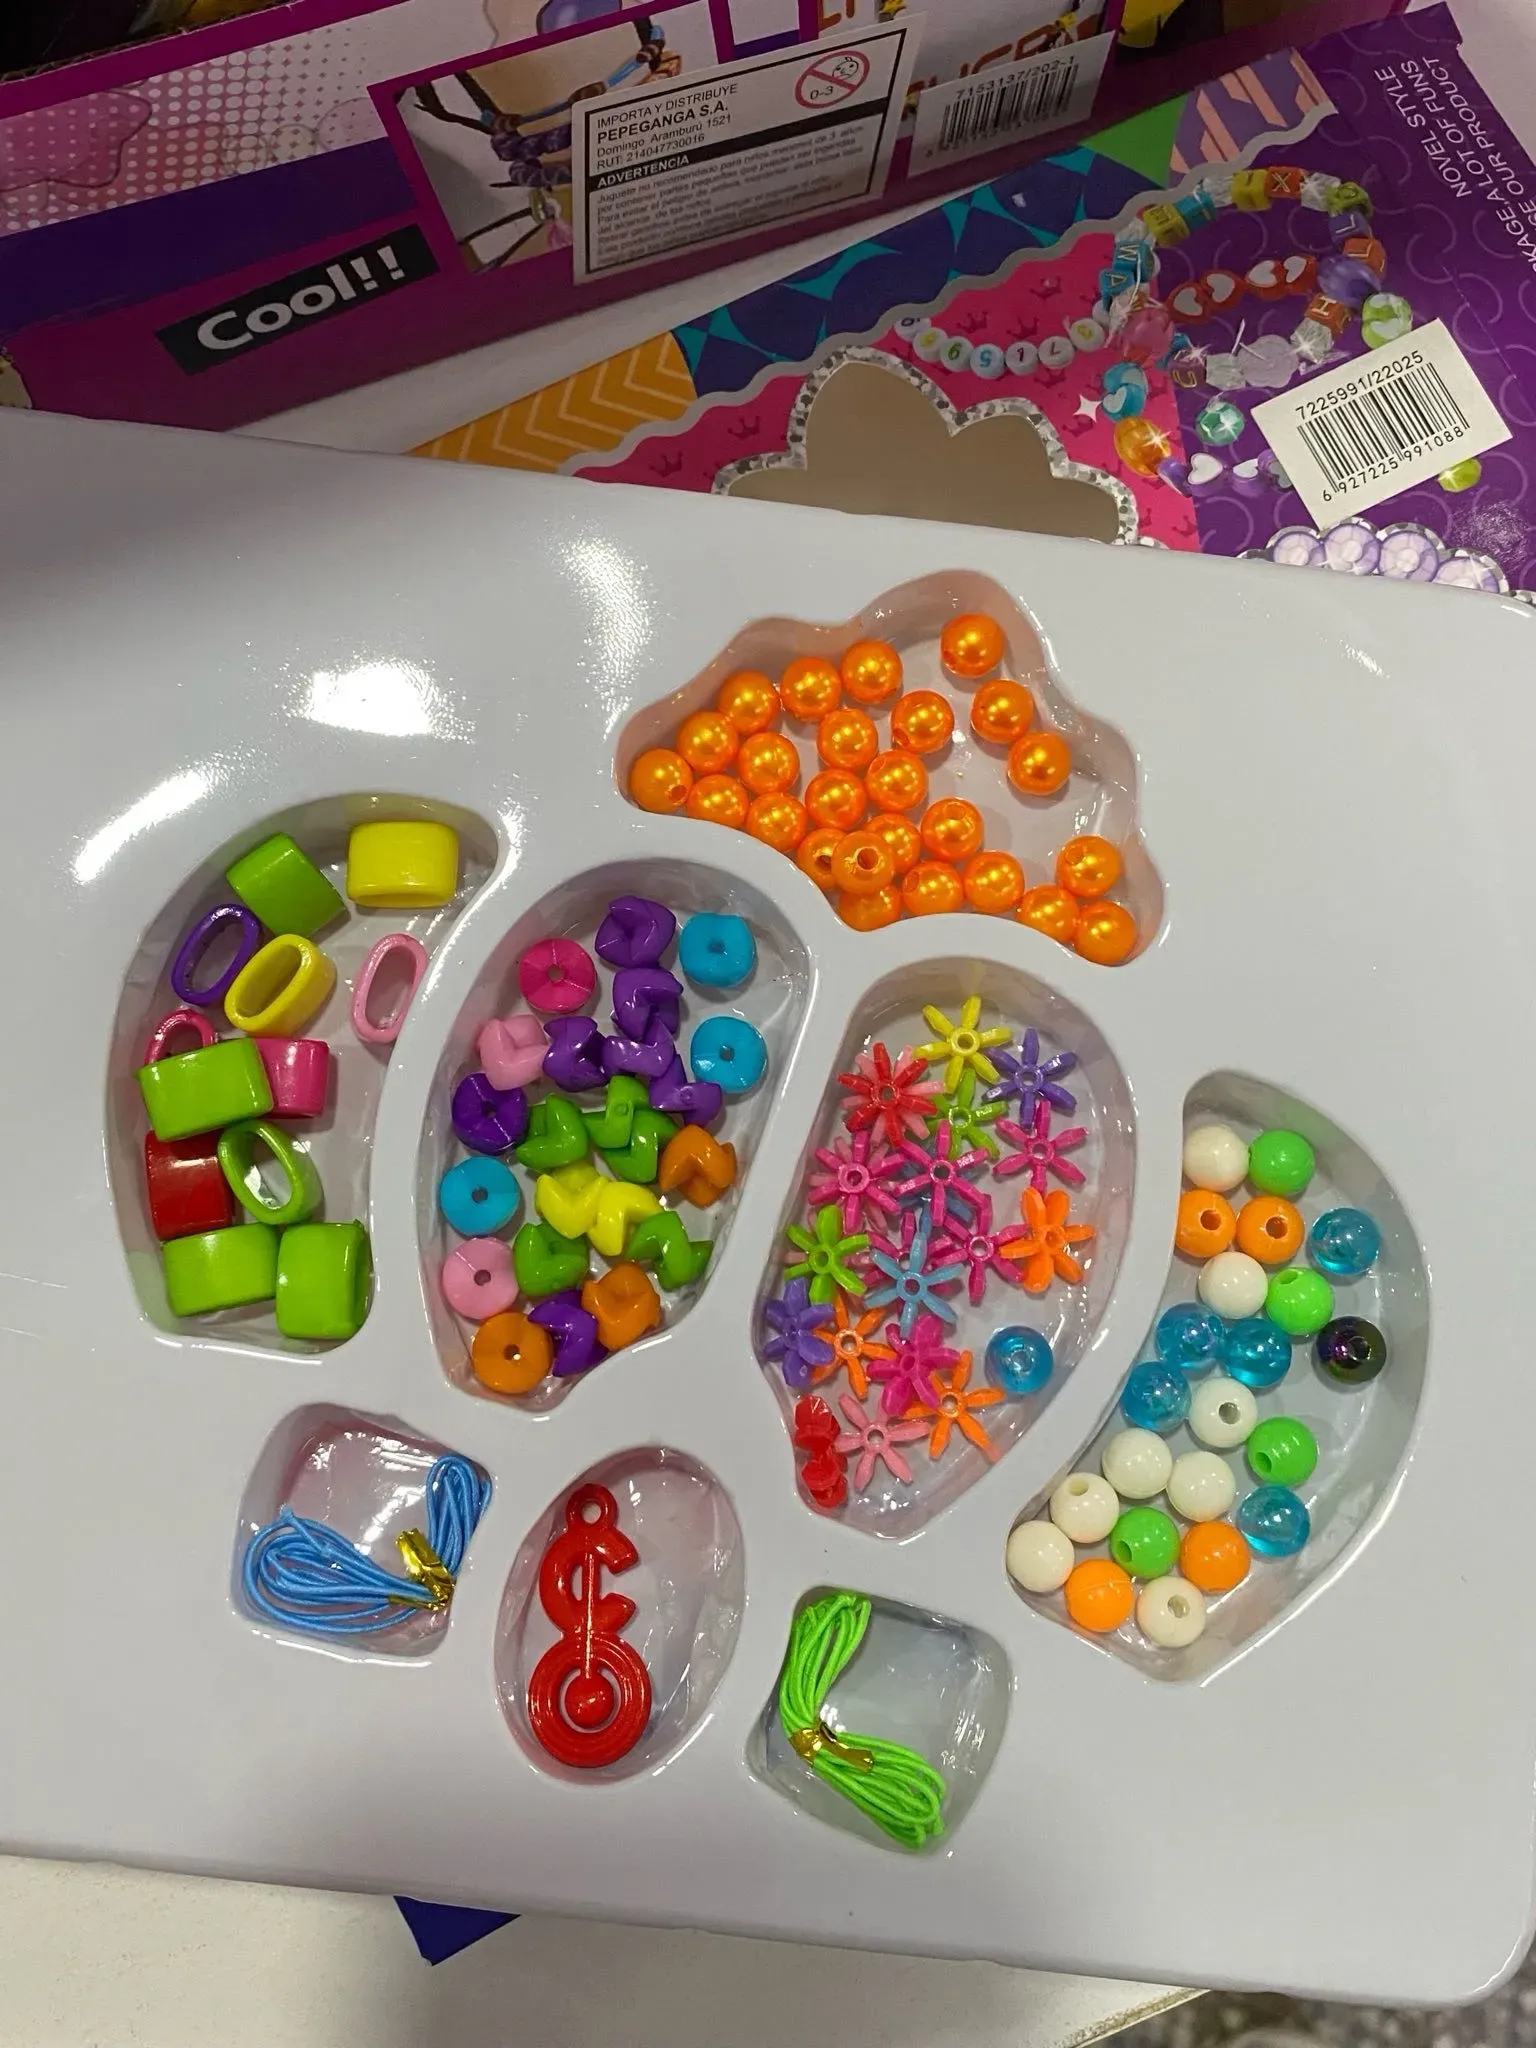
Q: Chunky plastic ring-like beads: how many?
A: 12